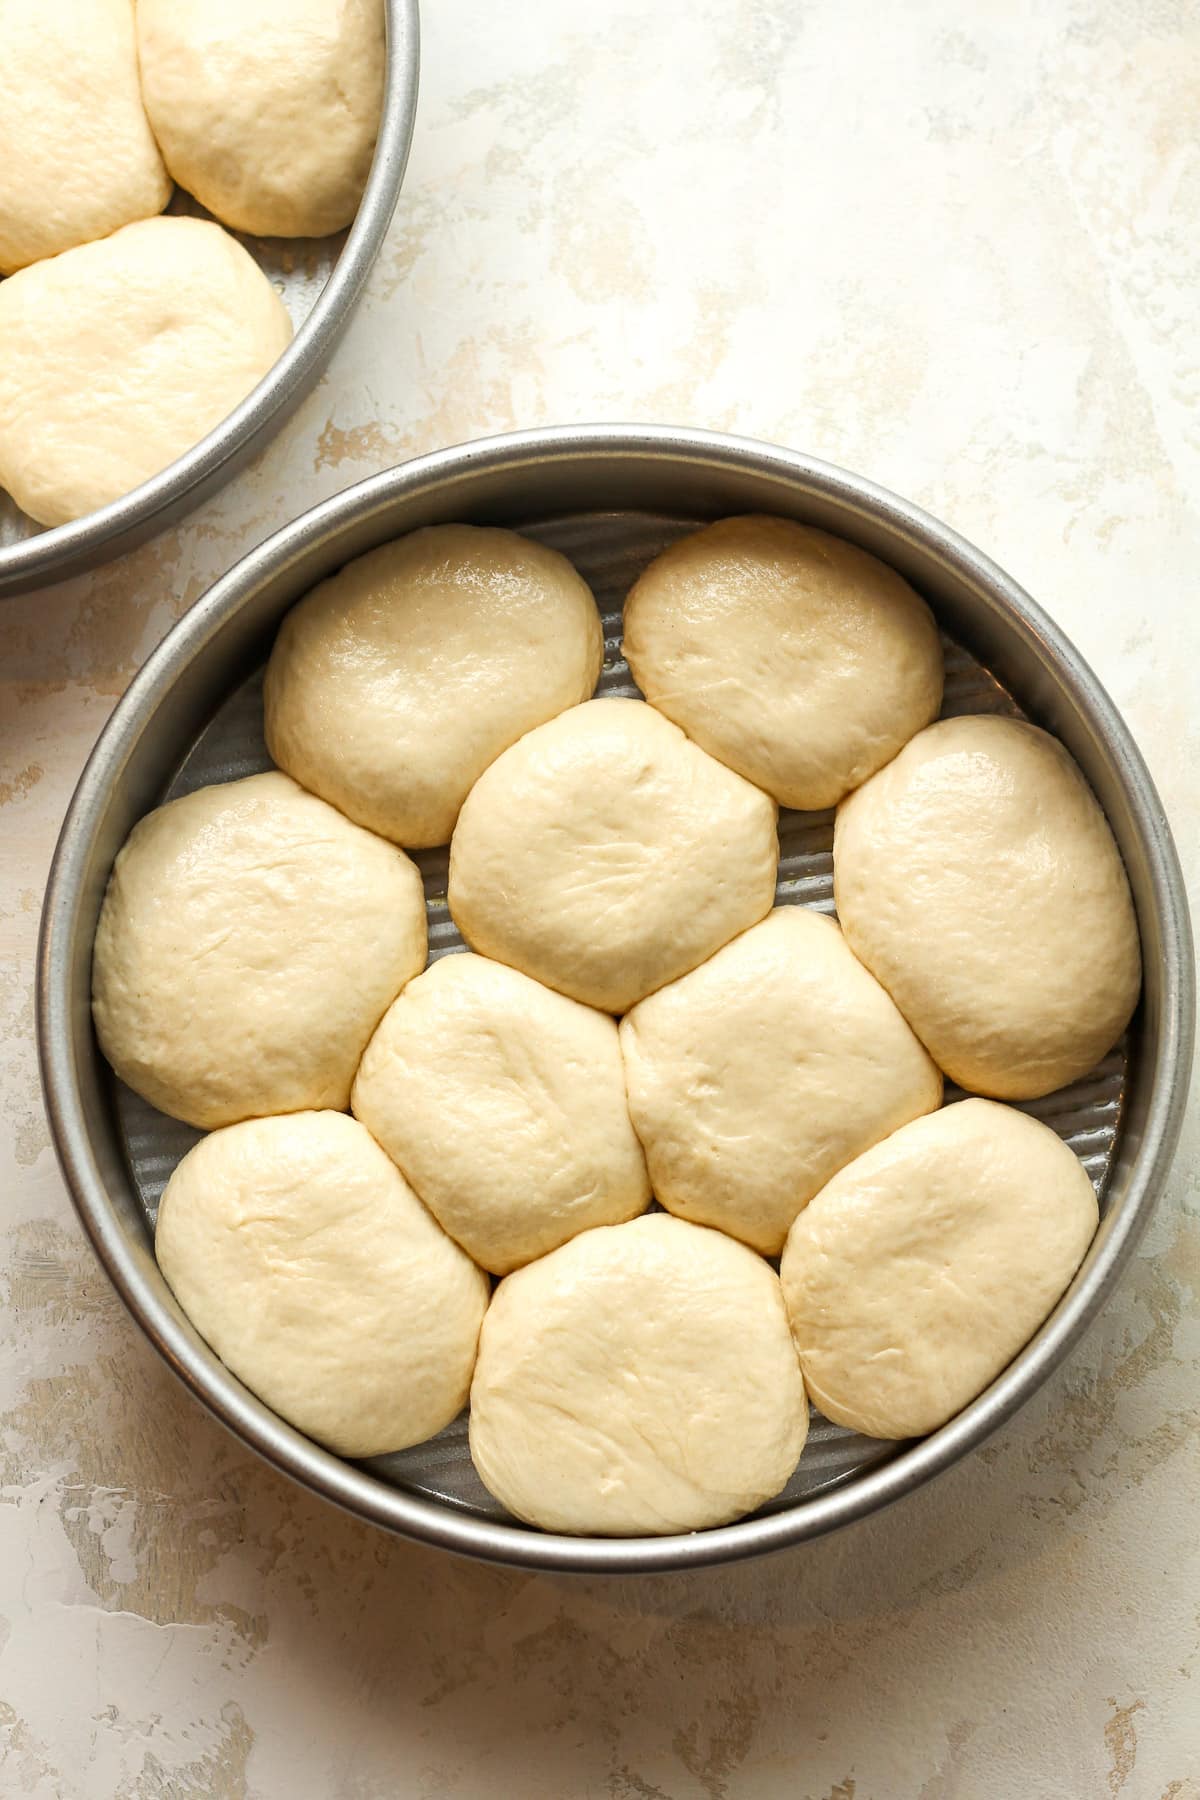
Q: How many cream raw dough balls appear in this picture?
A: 13